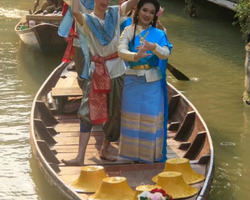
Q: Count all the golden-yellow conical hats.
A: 5